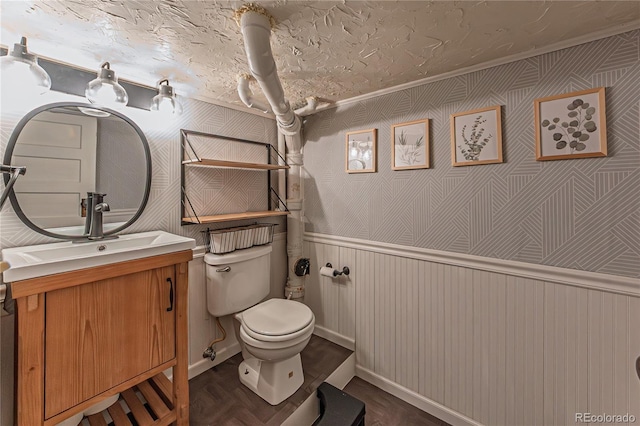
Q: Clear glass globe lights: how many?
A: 3